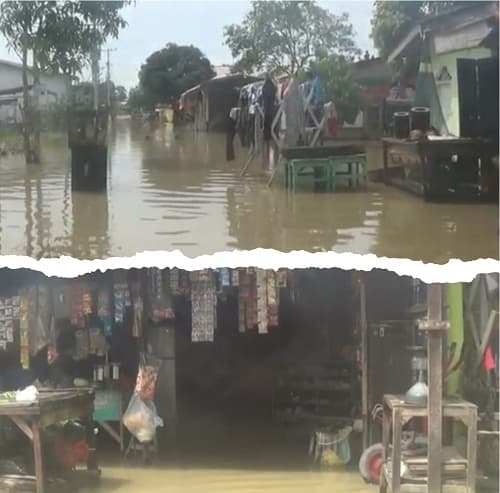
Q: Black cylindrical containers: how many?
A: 2